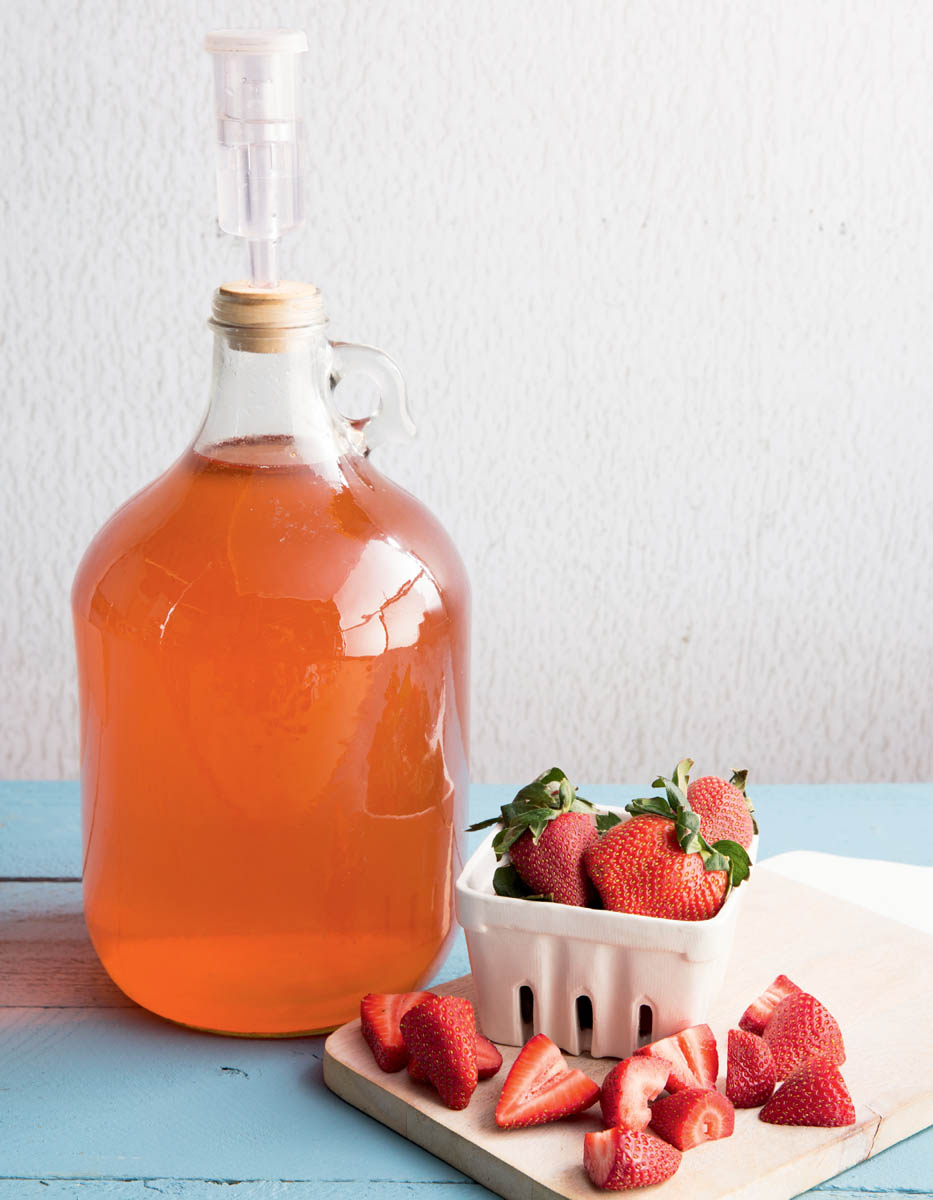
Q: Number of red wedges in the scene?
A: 12